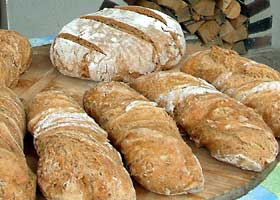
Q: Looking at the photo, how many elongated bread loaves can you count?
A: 5